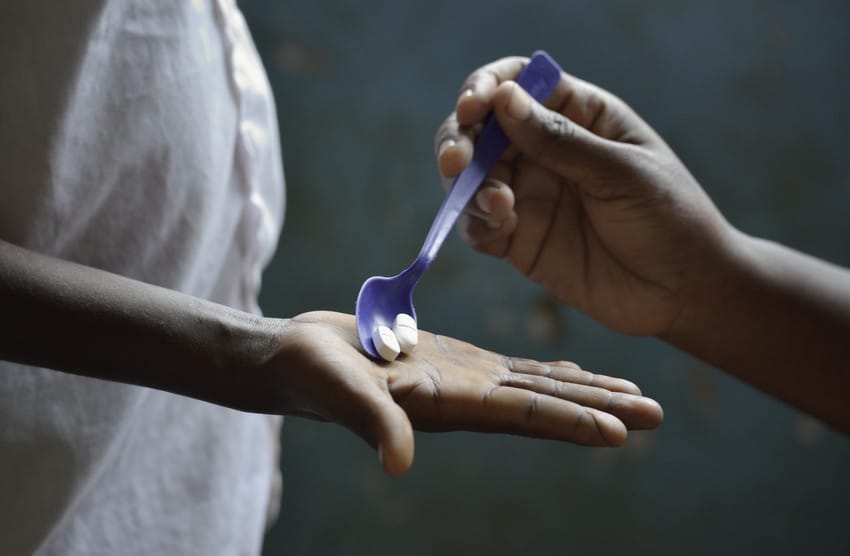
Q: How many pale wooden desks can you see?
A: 0